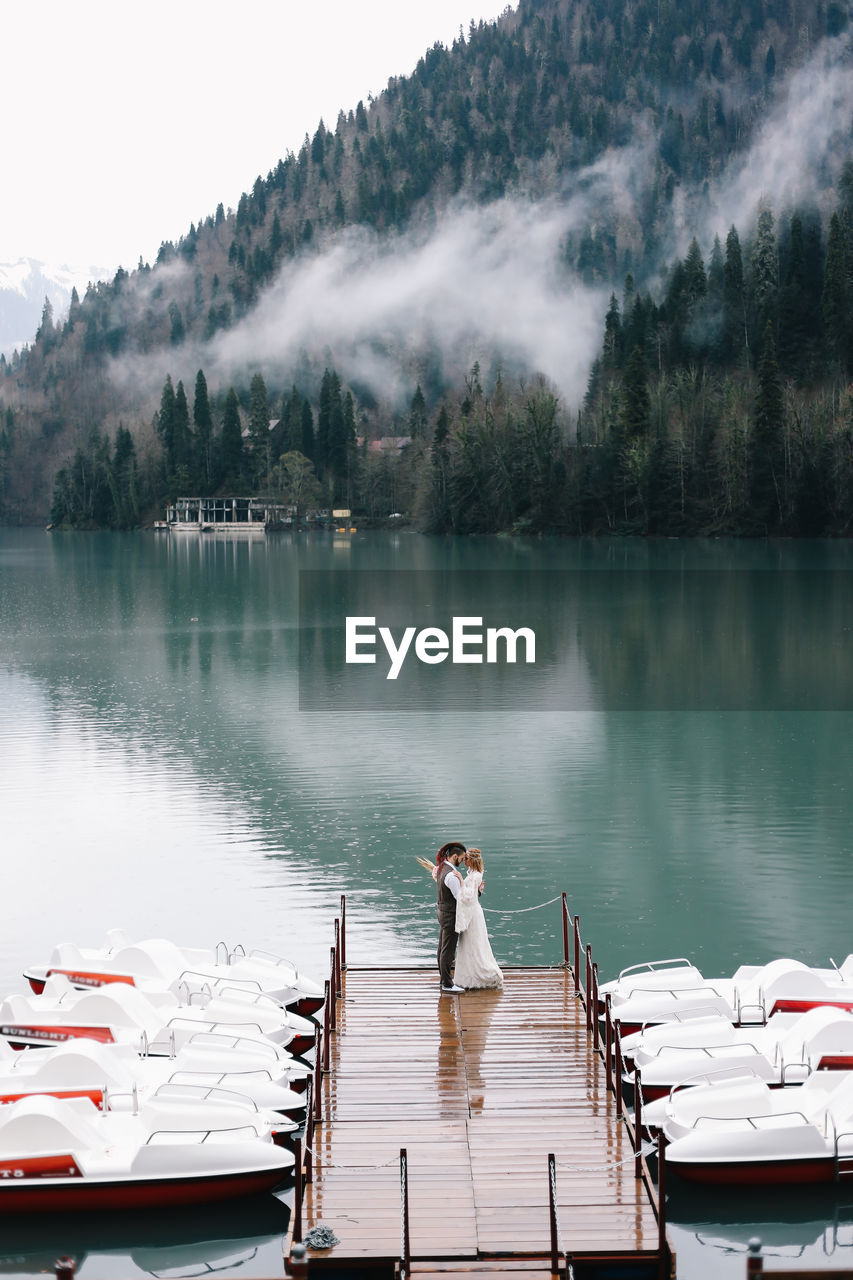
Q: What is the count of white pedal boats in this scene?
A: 7